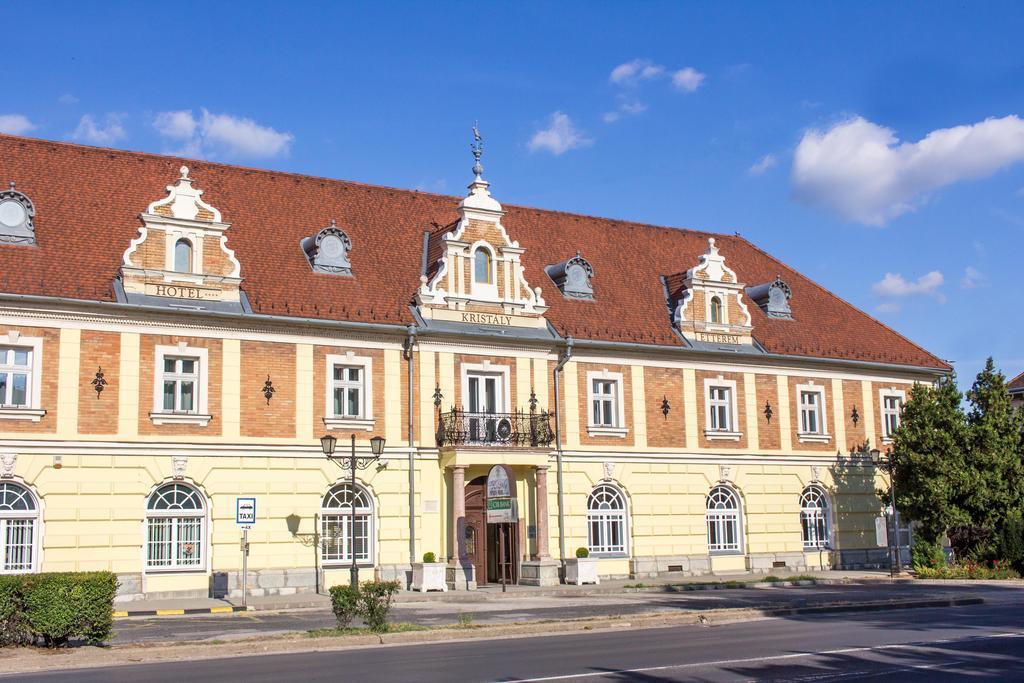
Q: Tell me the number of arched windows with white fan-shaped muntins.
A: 6